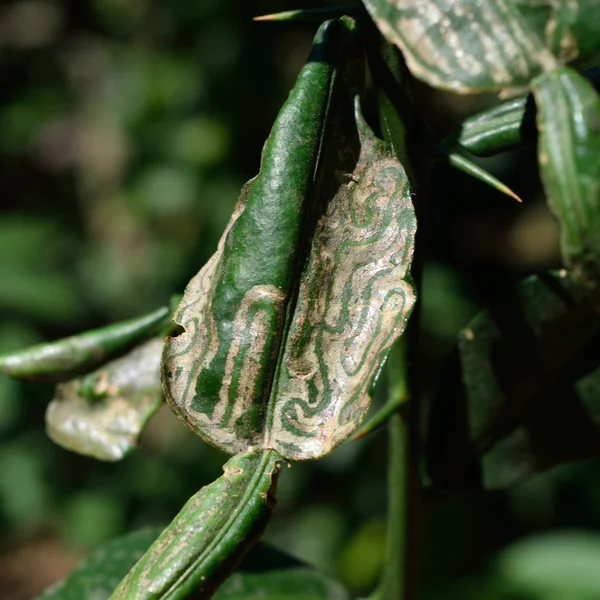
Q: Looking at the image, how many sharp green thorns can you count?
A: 3